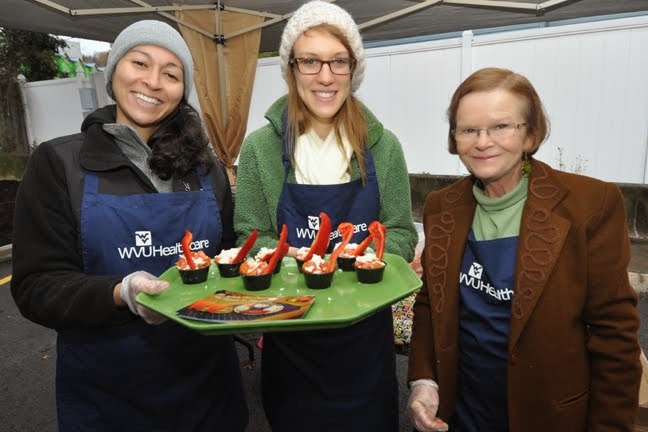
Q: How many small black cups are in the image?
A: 8